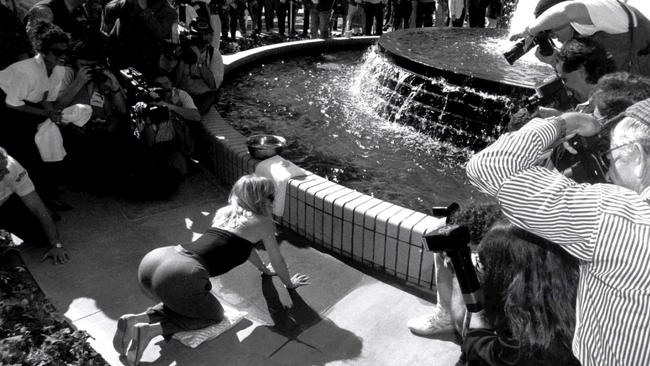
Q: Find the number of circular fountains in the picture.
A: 1